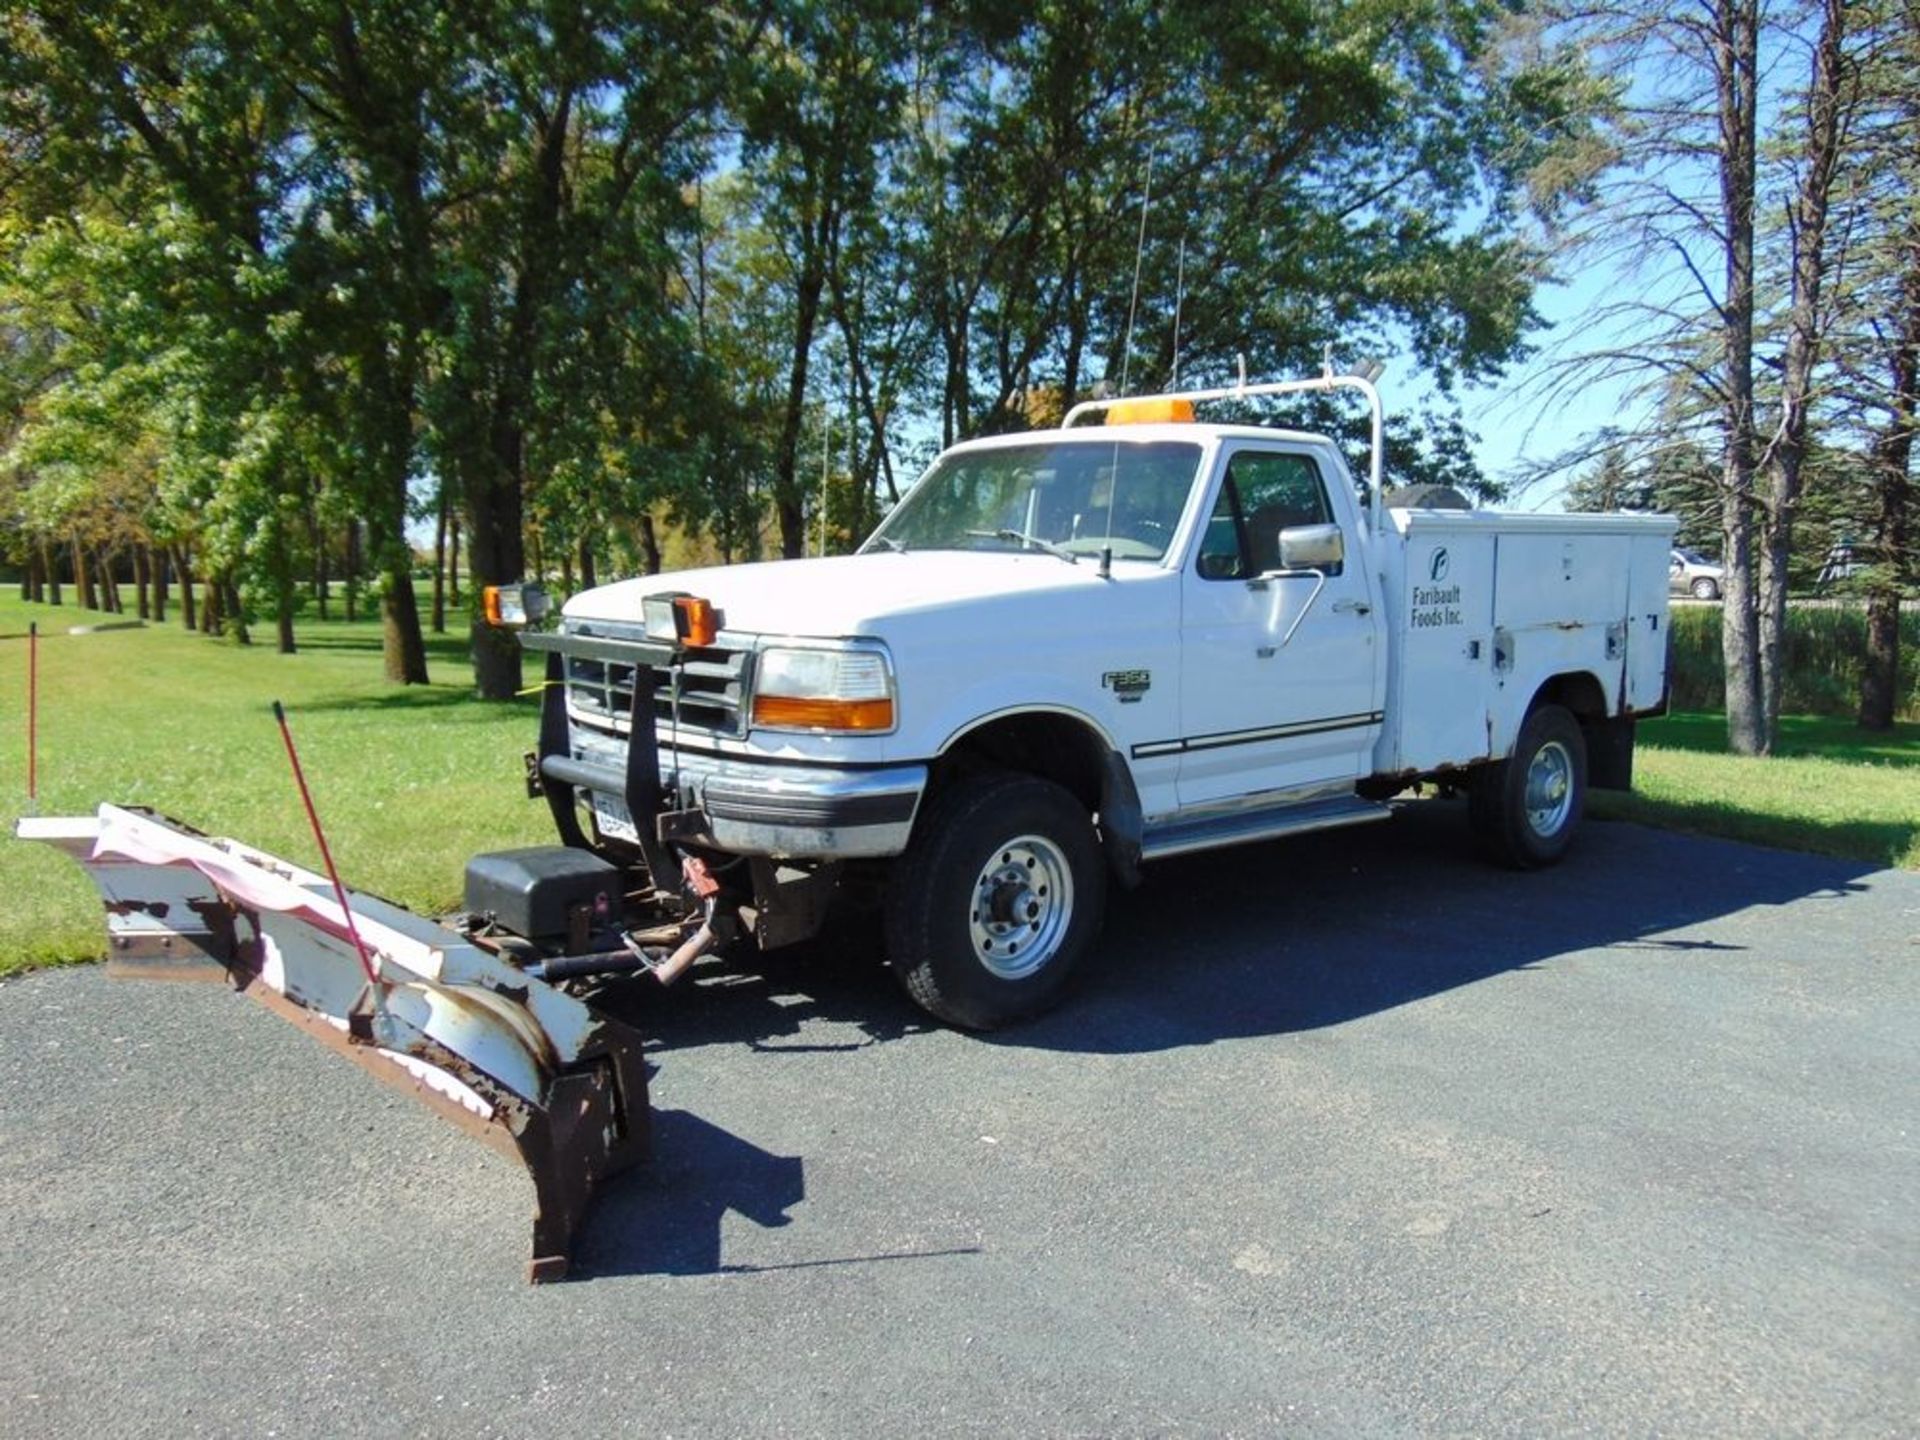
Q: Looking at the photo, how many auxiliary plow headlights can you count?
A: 2